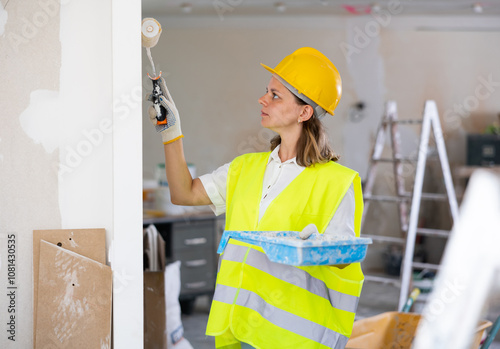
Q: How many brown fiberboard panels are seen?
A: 2